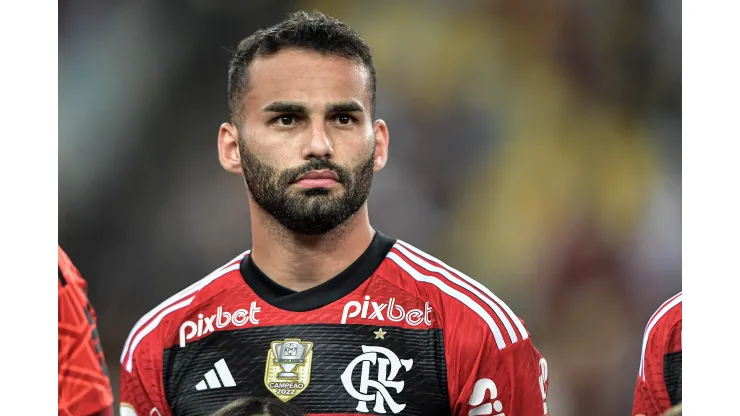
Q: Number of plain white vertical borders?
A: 2